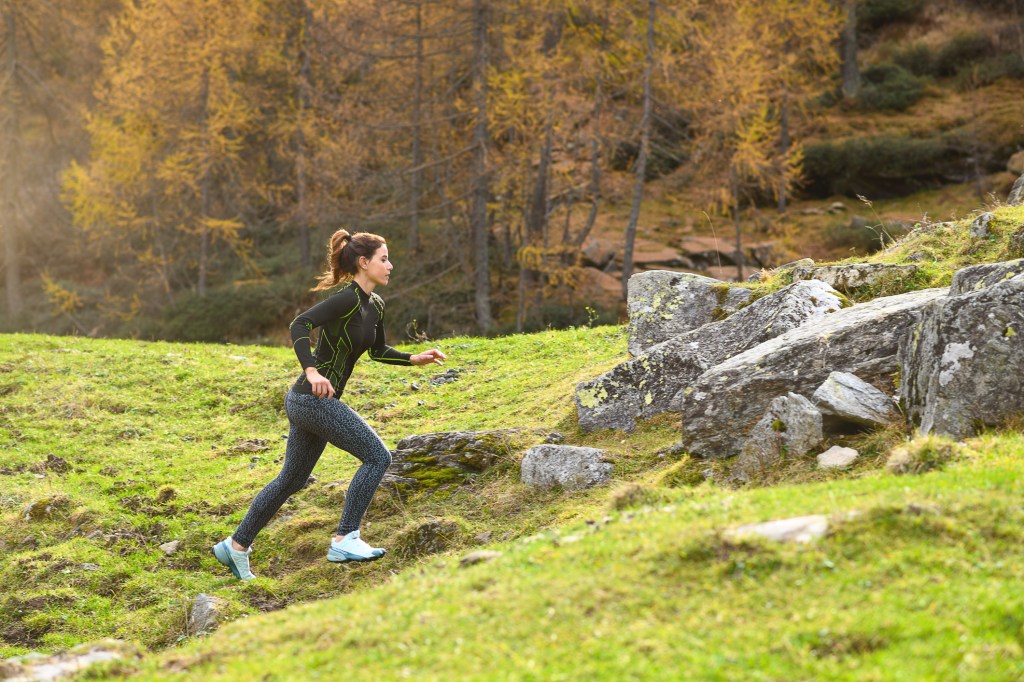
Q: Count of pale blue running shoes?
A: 2